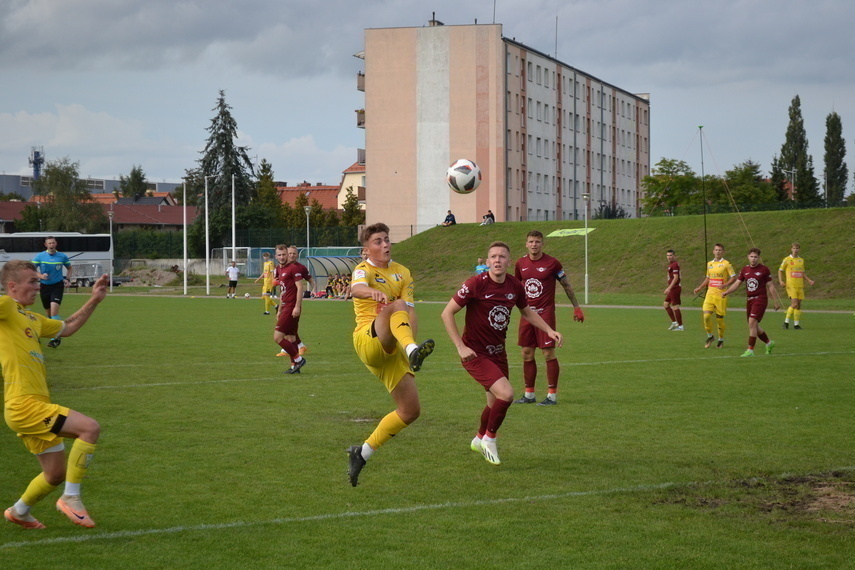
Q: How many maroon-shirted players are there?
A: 6